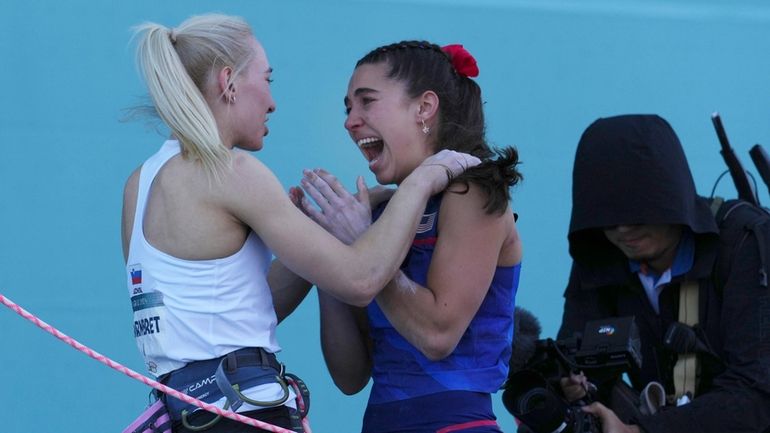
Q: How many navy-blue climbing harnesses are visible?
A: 1